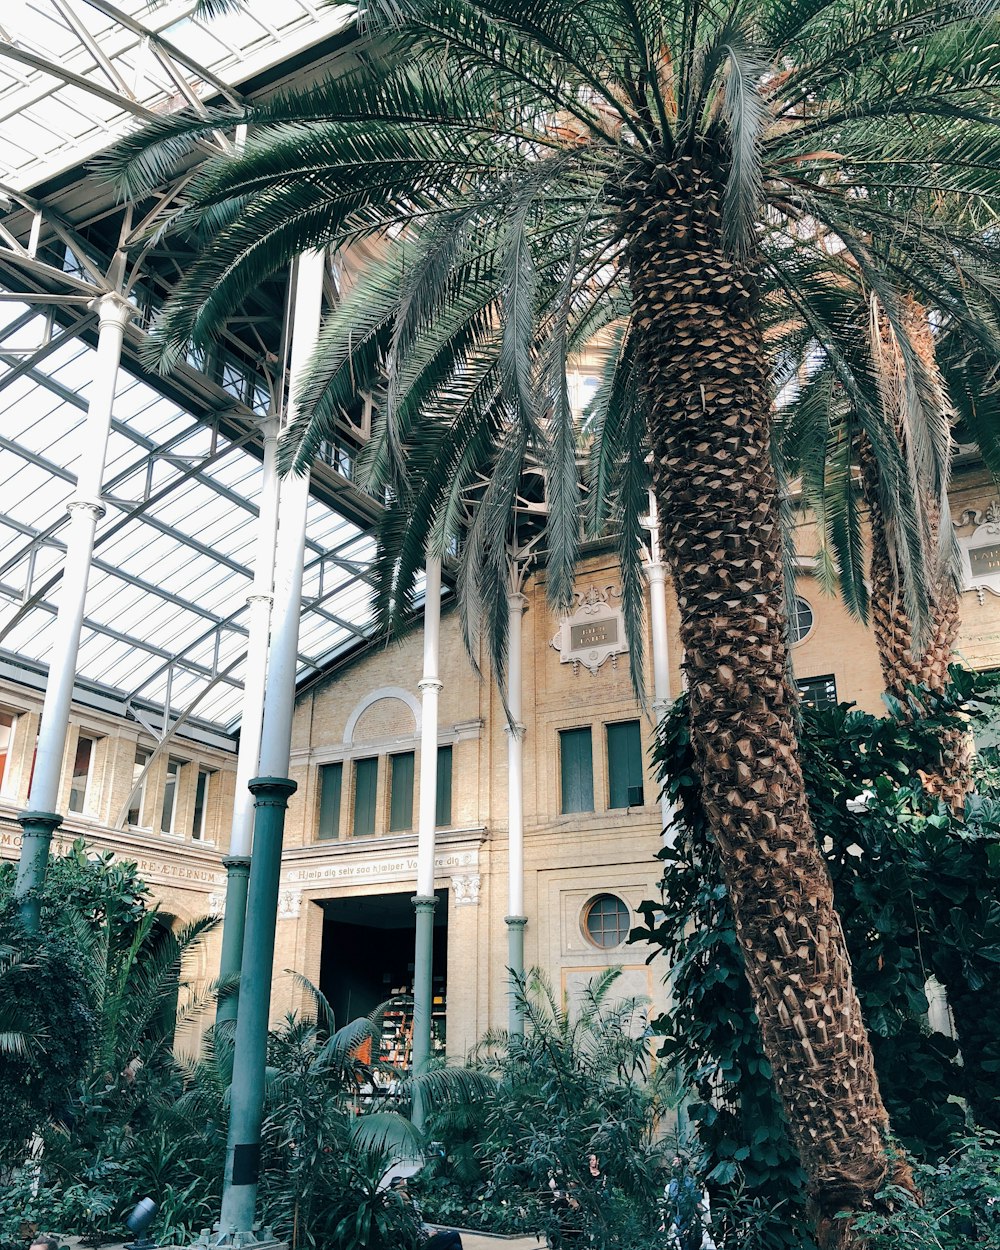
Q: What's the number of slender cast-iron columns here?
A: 6